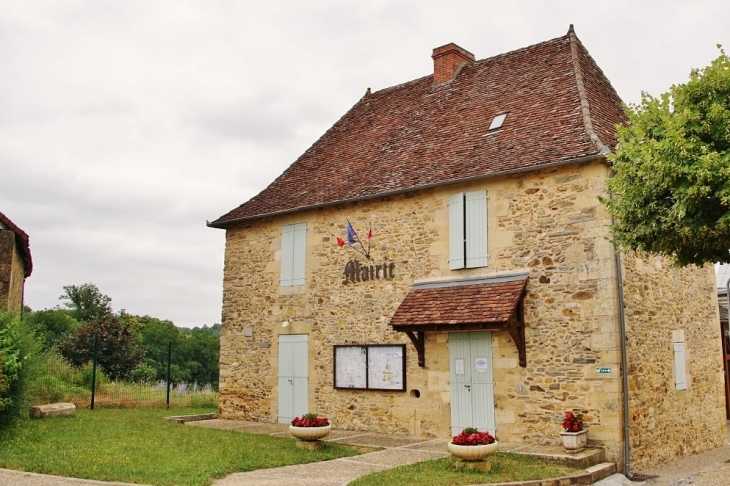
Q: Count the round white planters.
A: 2